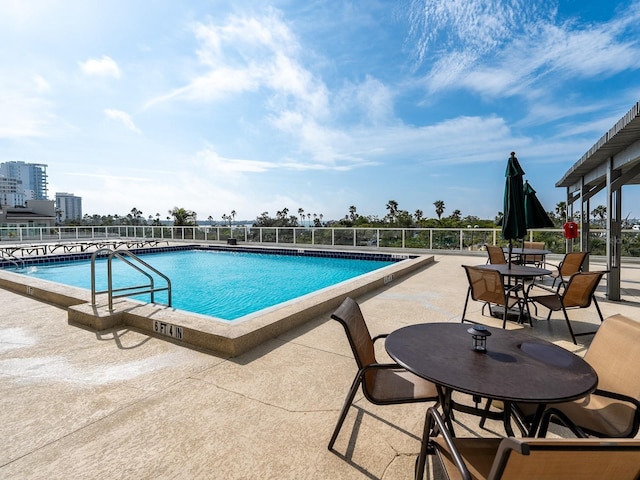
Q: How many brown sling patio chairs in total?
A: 8